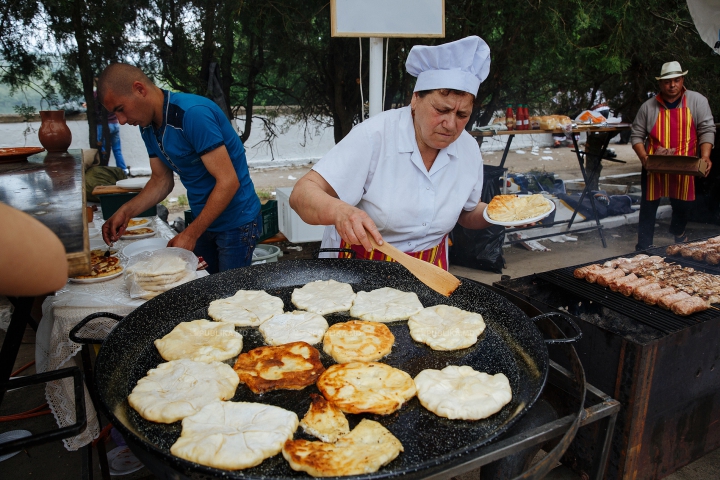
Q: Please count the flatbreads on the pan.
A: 13